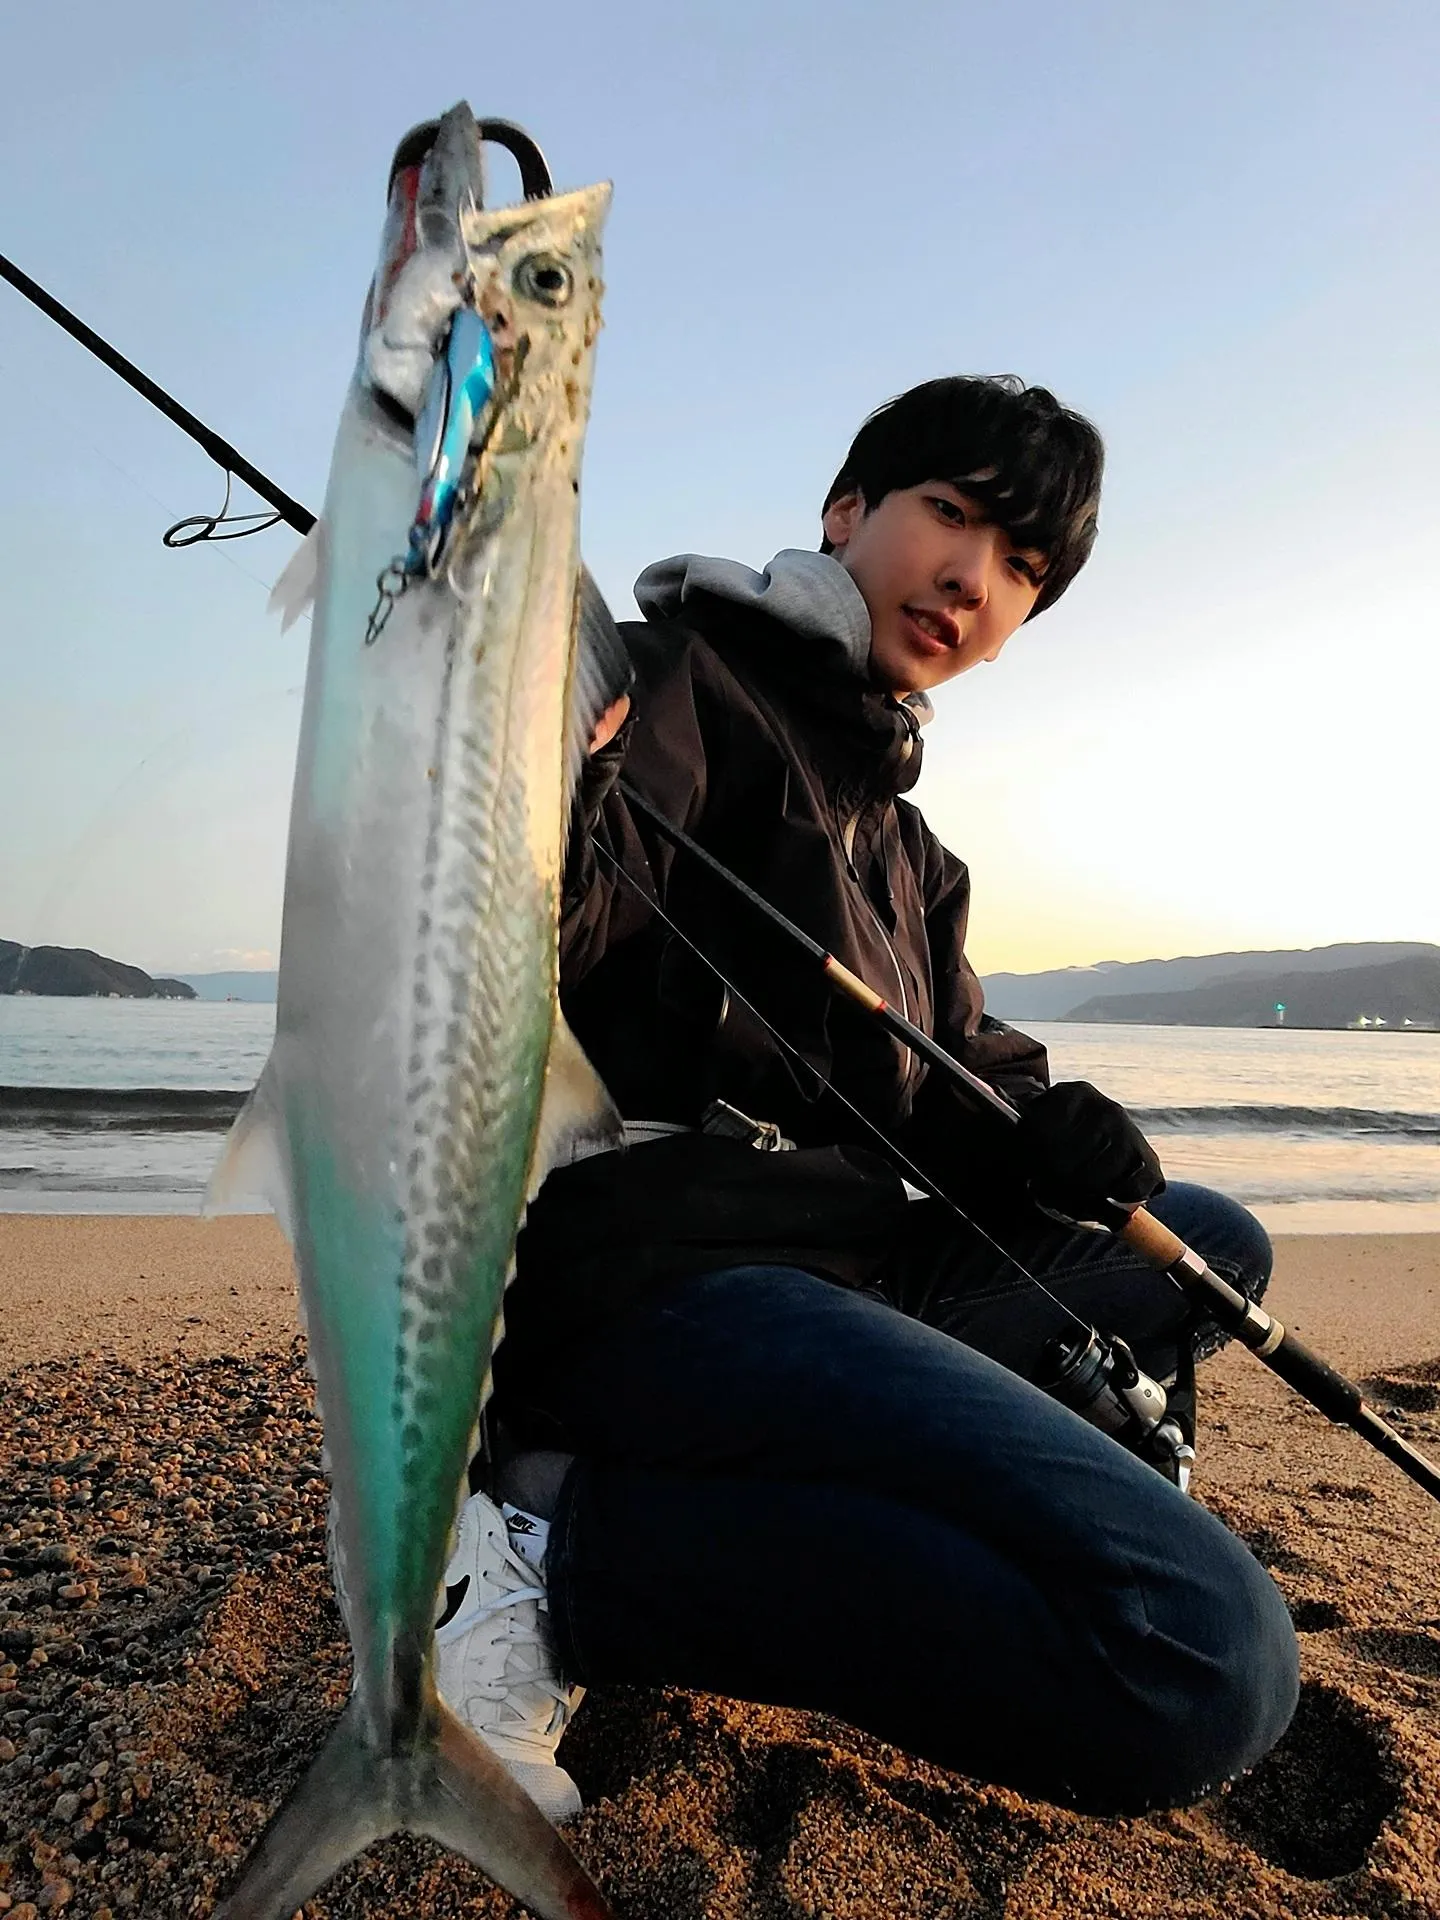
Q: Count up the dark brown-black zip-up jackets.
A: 1